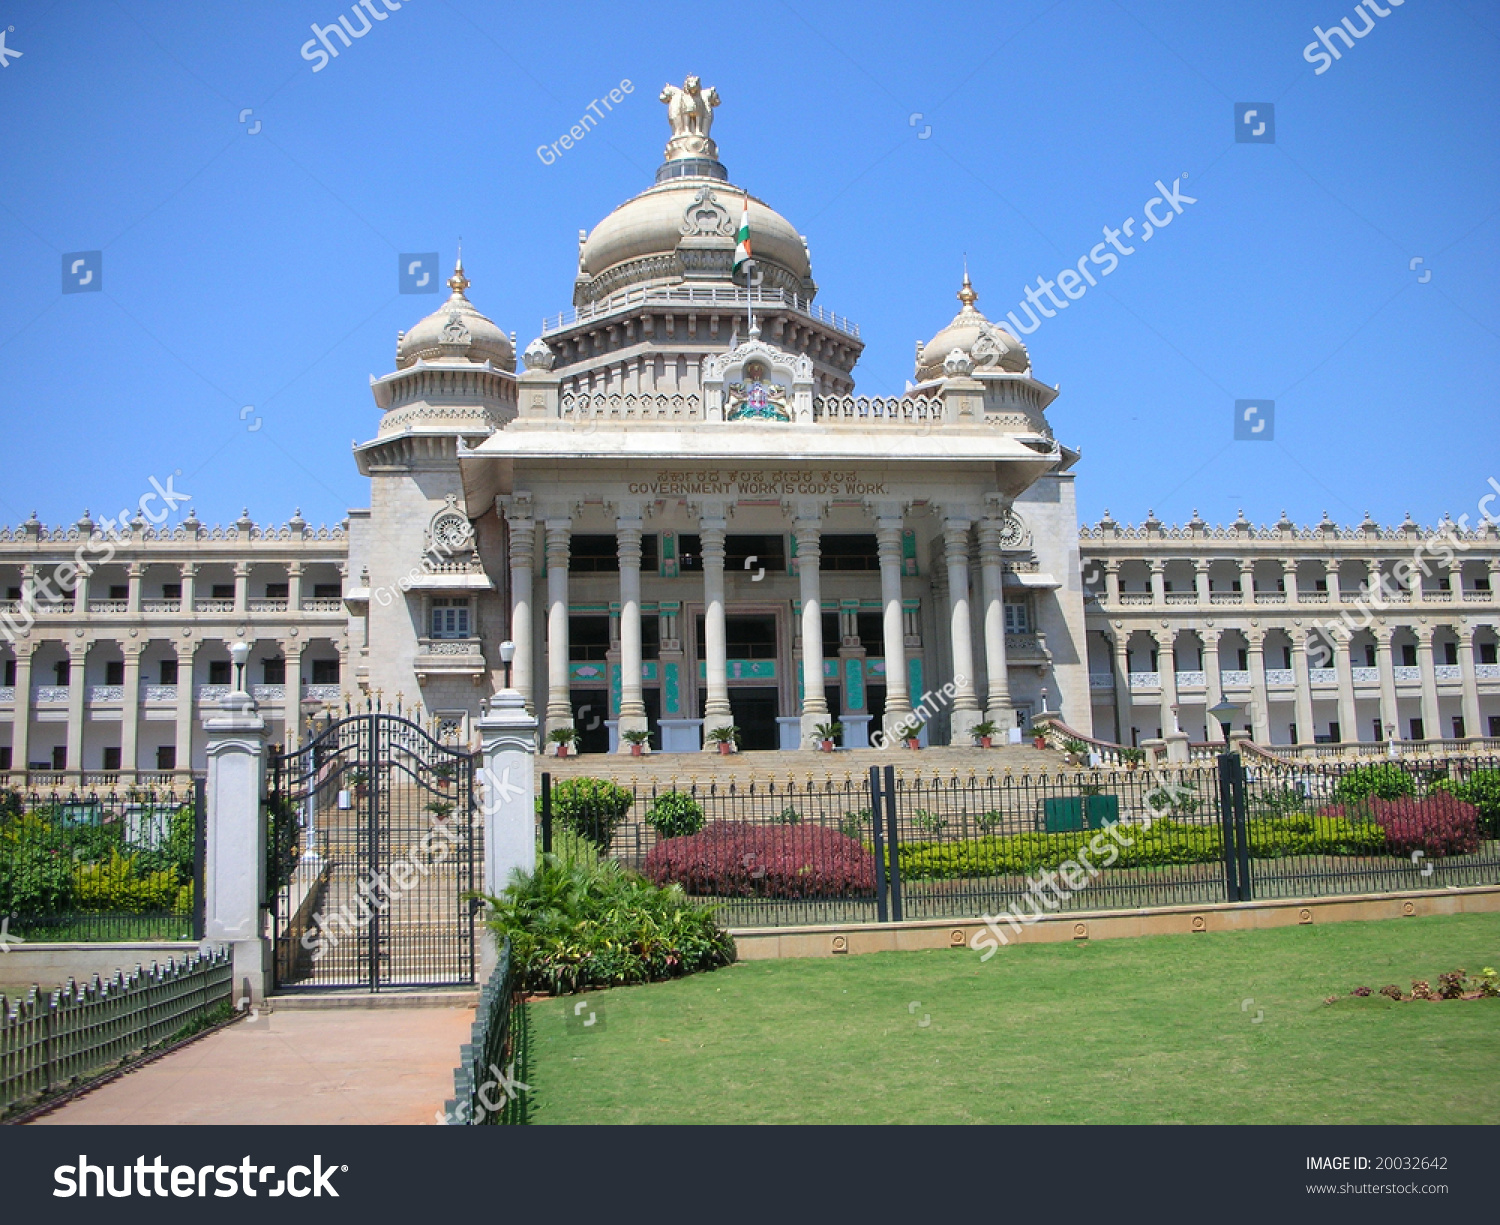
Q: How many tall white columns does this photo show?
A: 8